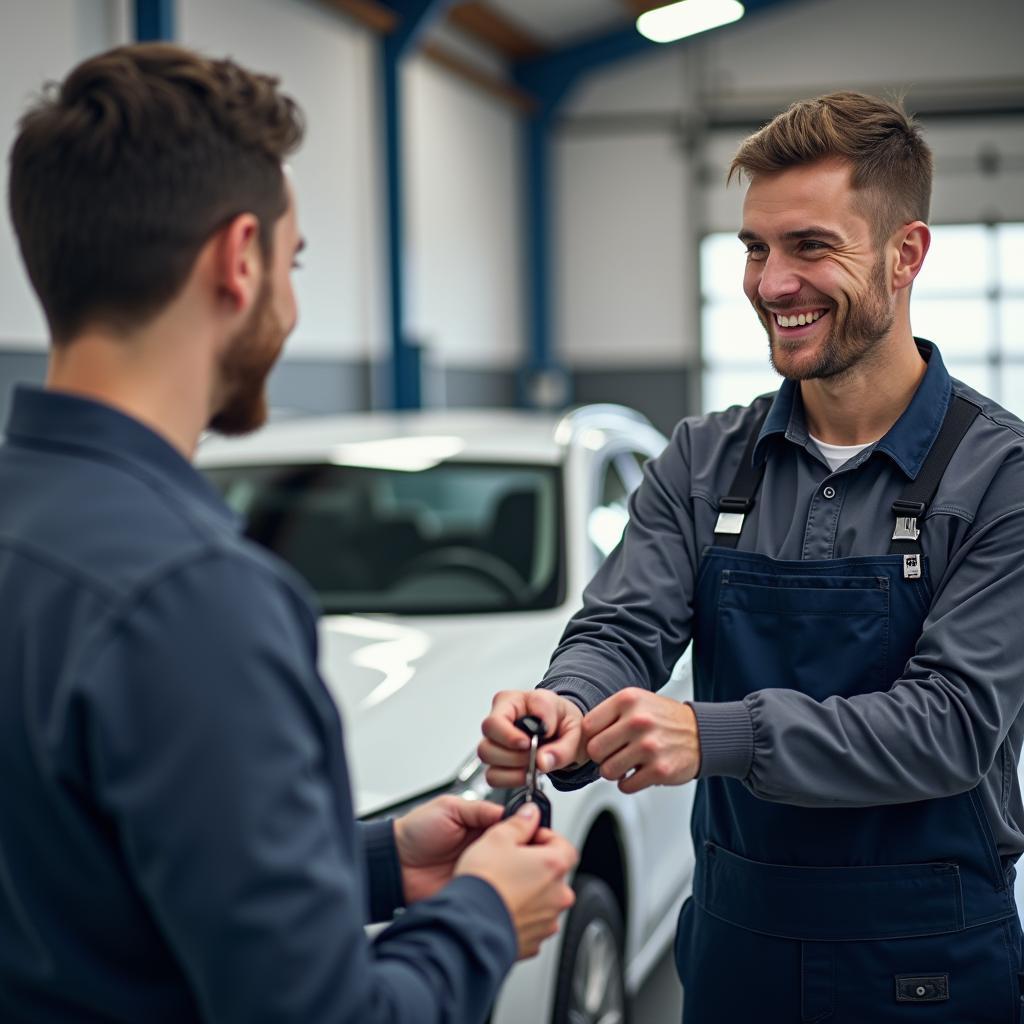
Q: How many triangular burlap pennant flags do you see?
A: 0